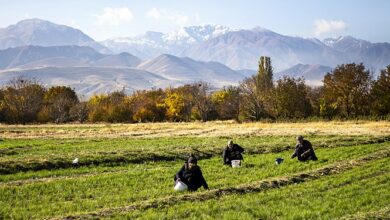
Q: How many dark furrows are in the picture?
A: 2